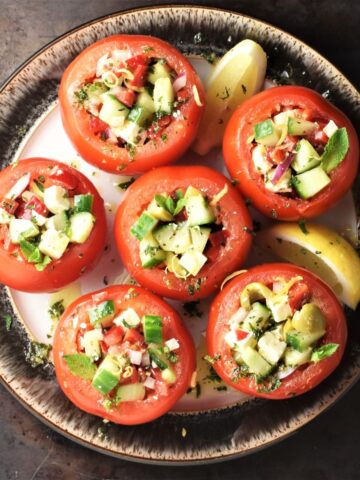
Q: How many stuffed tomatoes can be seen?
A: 6